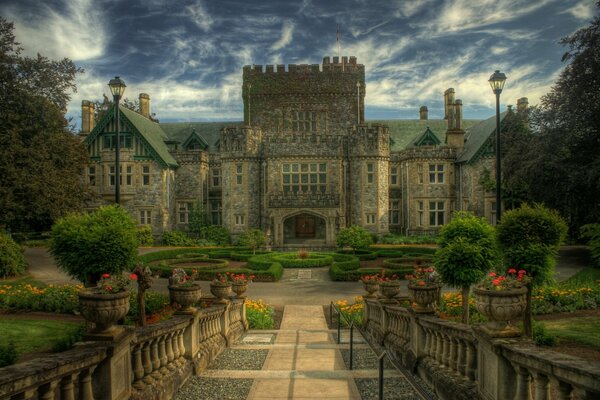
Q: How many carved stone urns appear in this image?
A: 8